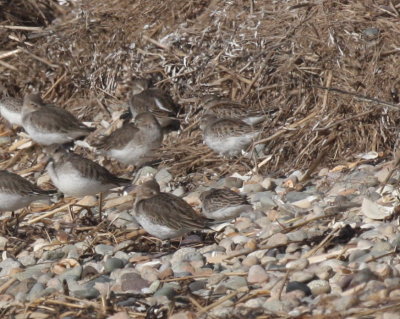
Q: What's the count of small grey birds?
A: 10